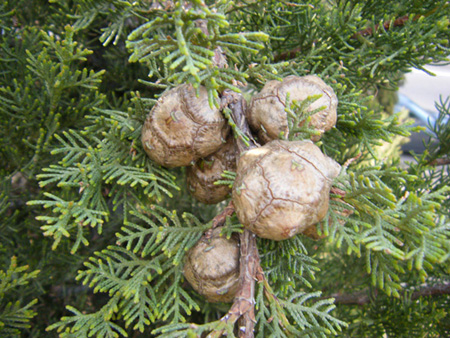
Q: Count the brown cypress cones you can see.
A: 5